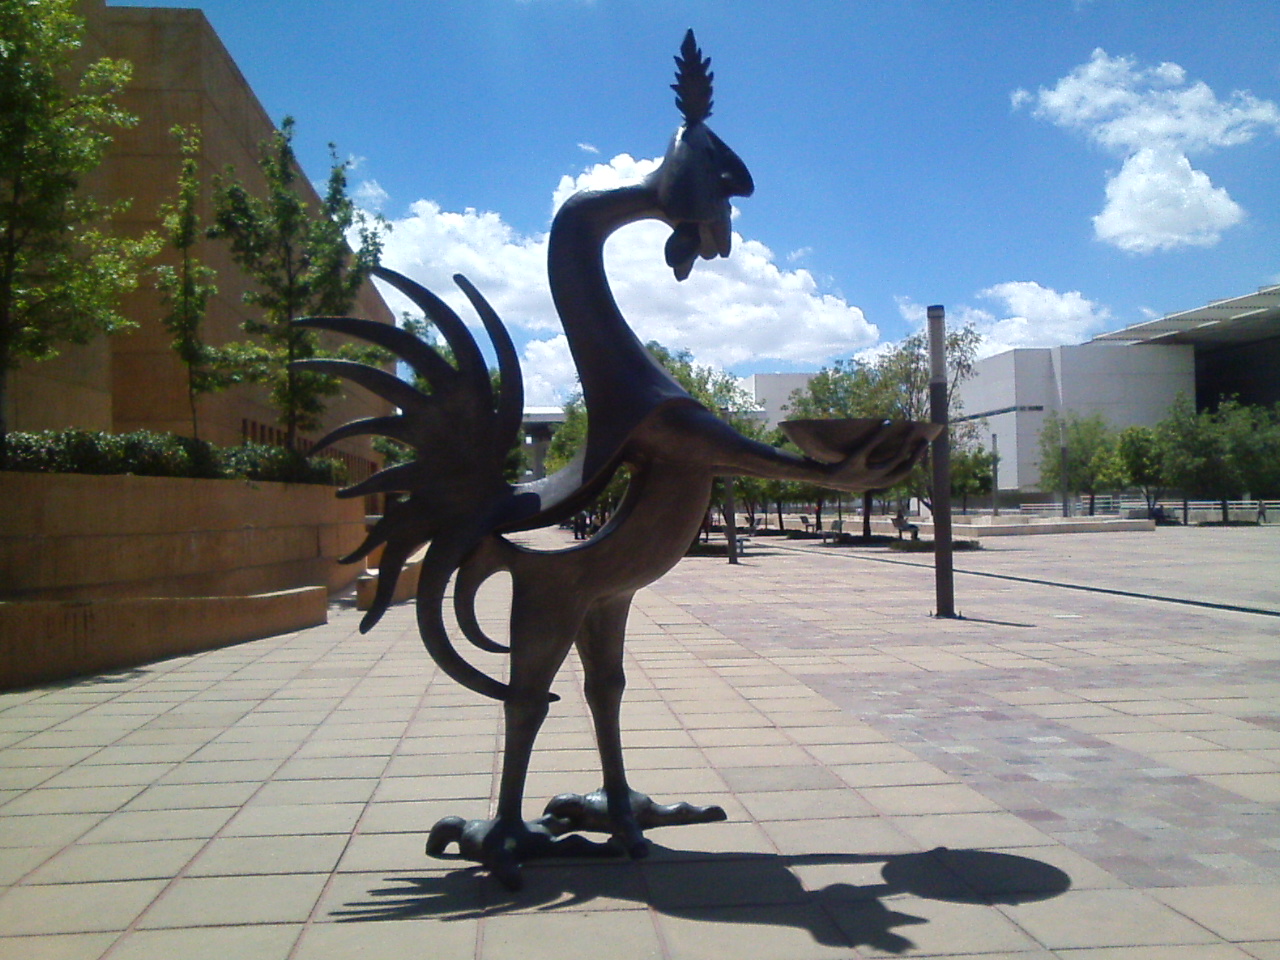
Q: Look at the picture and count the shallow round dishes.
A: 1